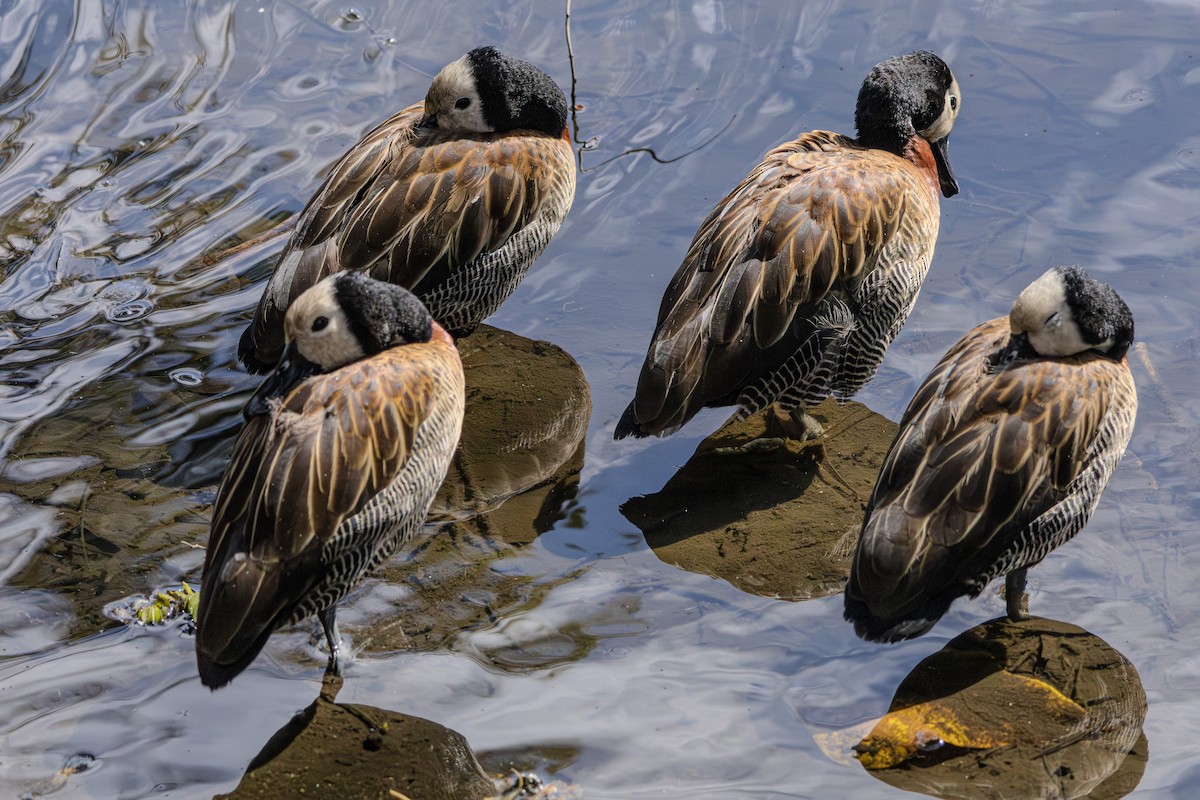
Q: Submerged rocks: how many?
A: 4